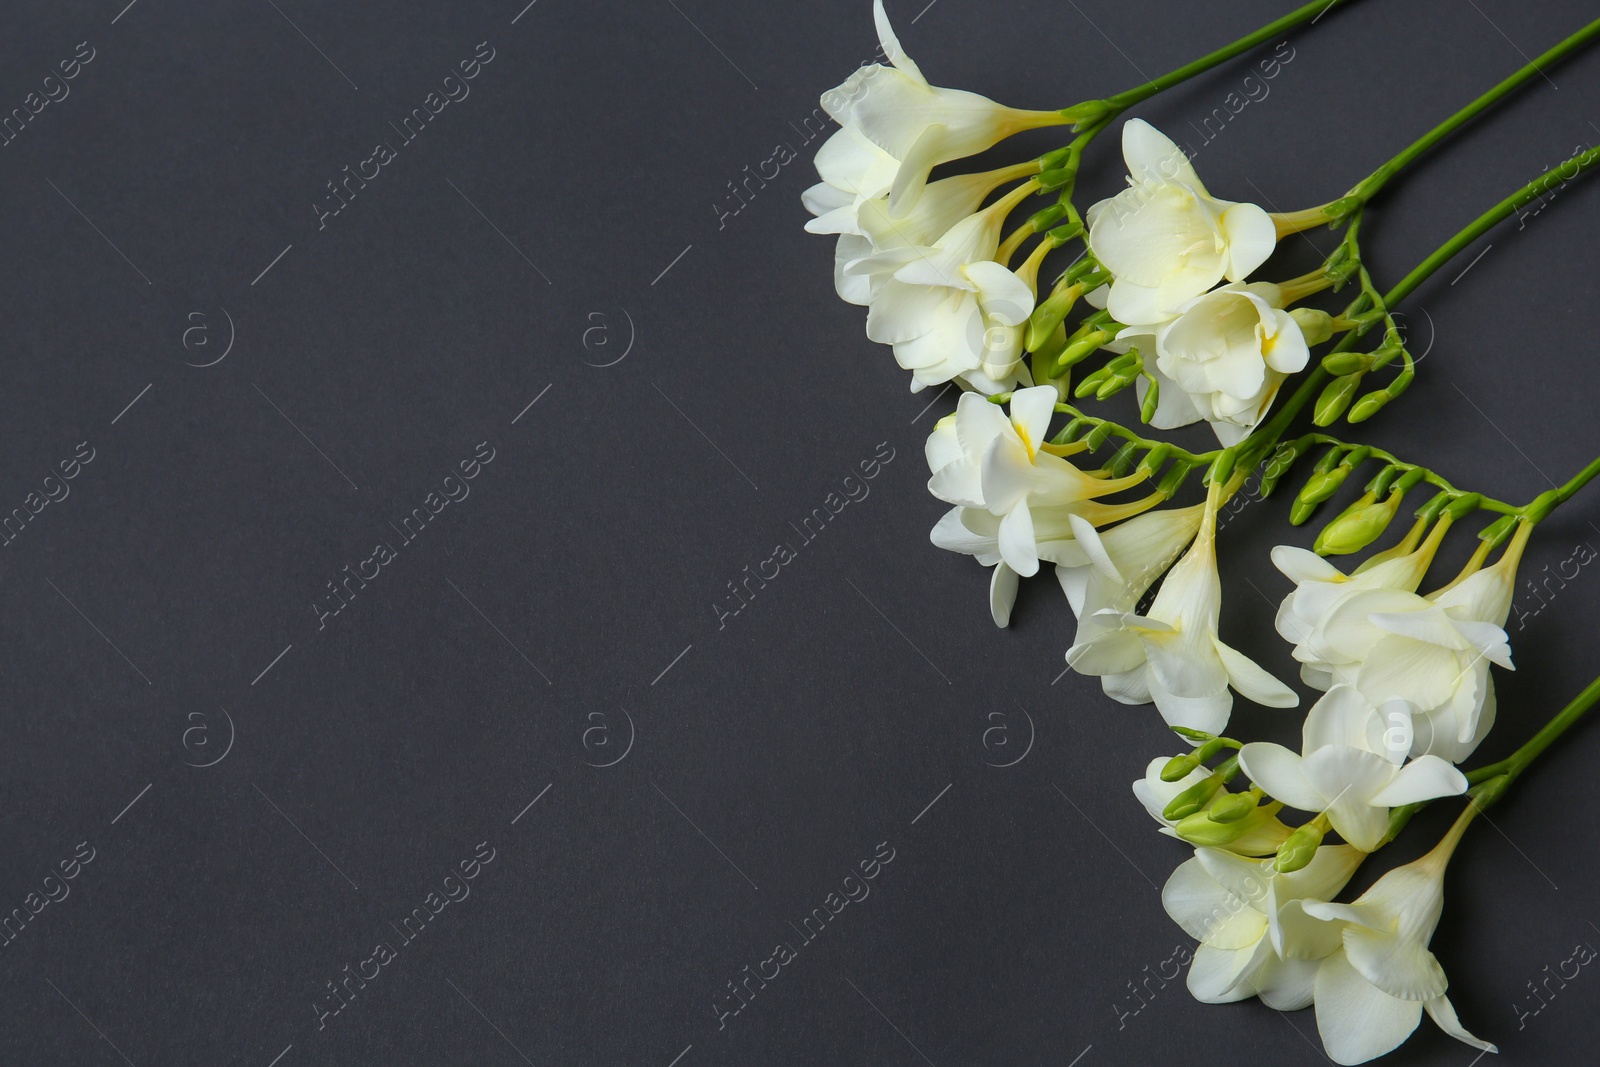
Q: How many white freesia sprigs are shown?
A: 5